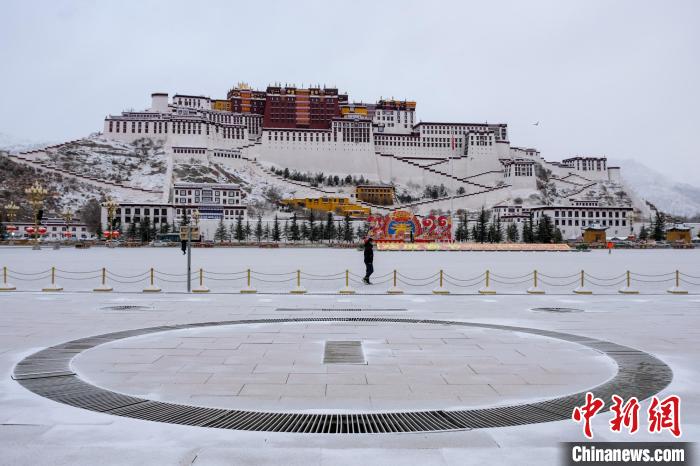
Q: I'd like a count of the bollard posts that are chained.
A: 15